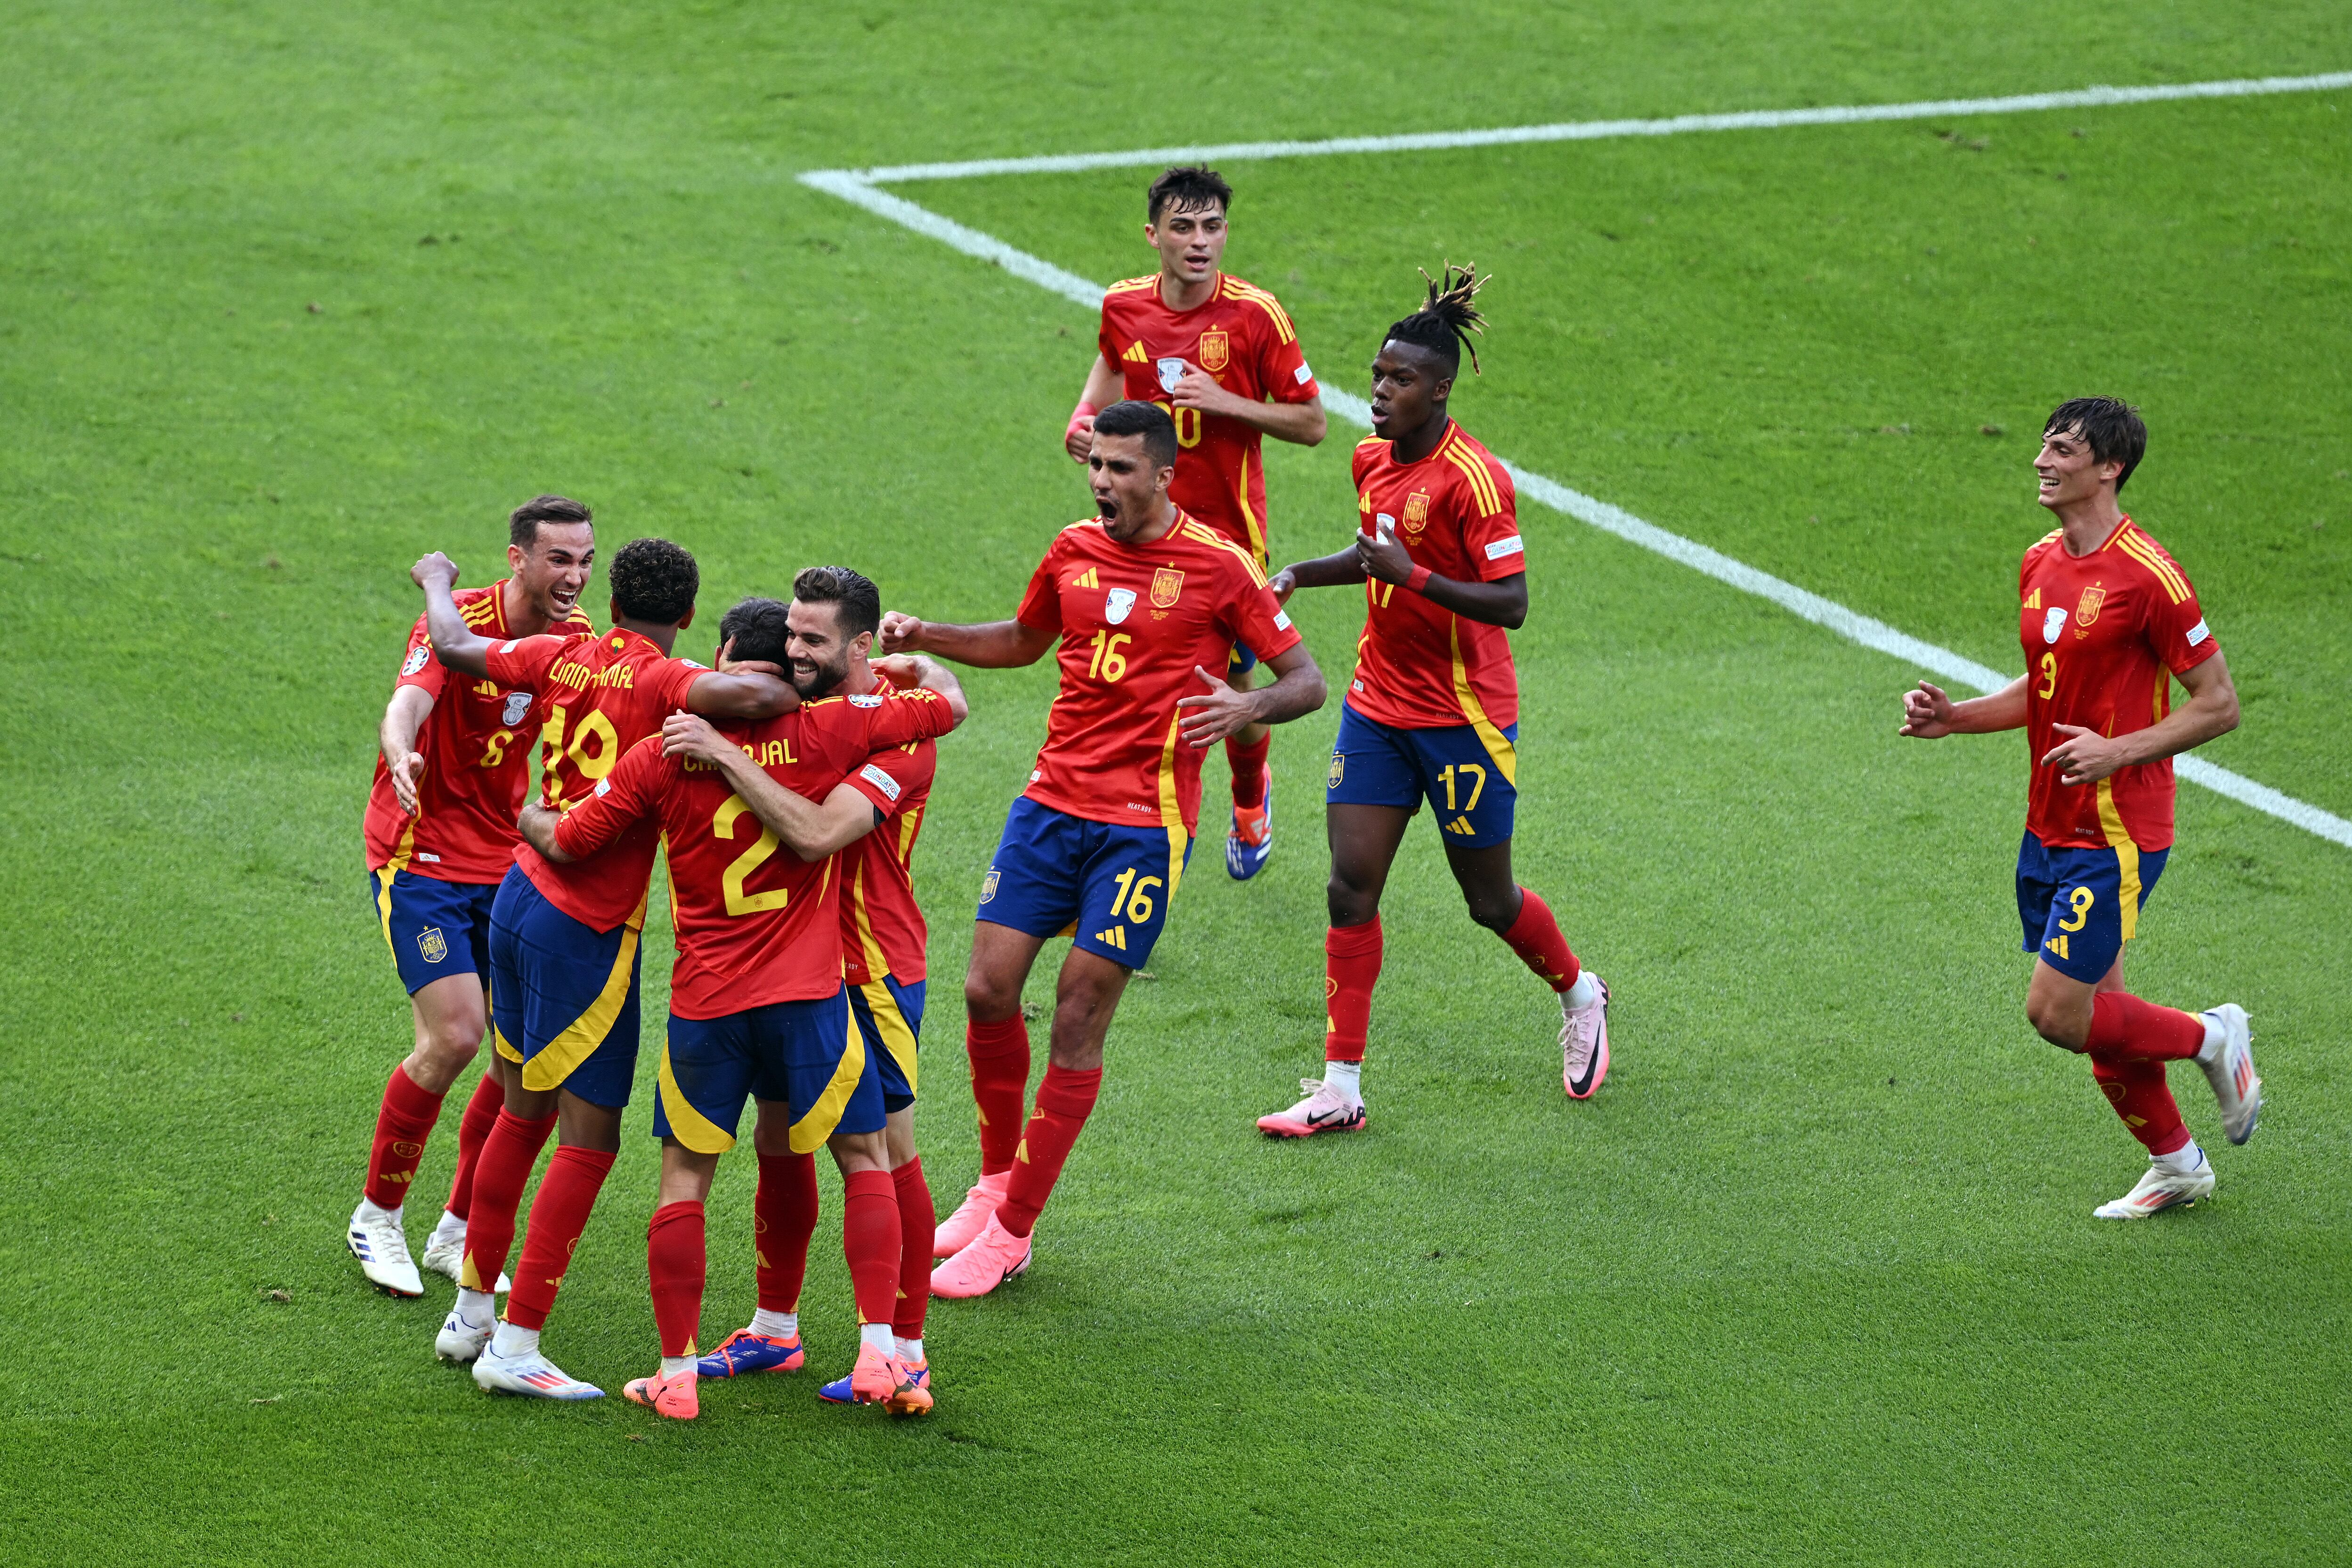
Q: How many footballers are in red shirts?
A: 8